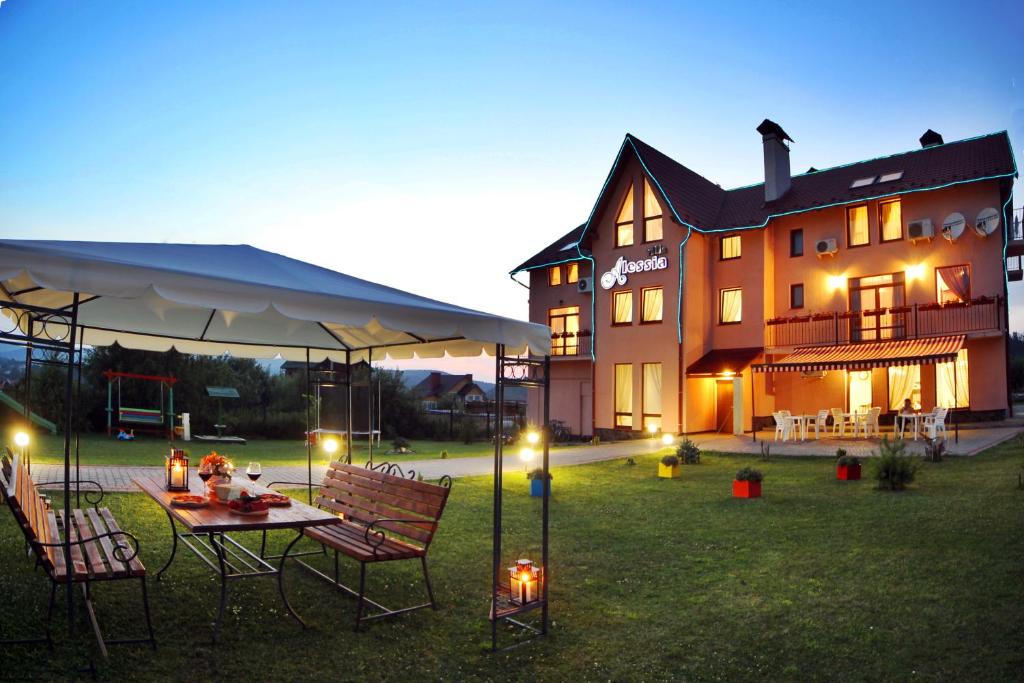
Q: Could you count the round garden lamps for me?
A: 6